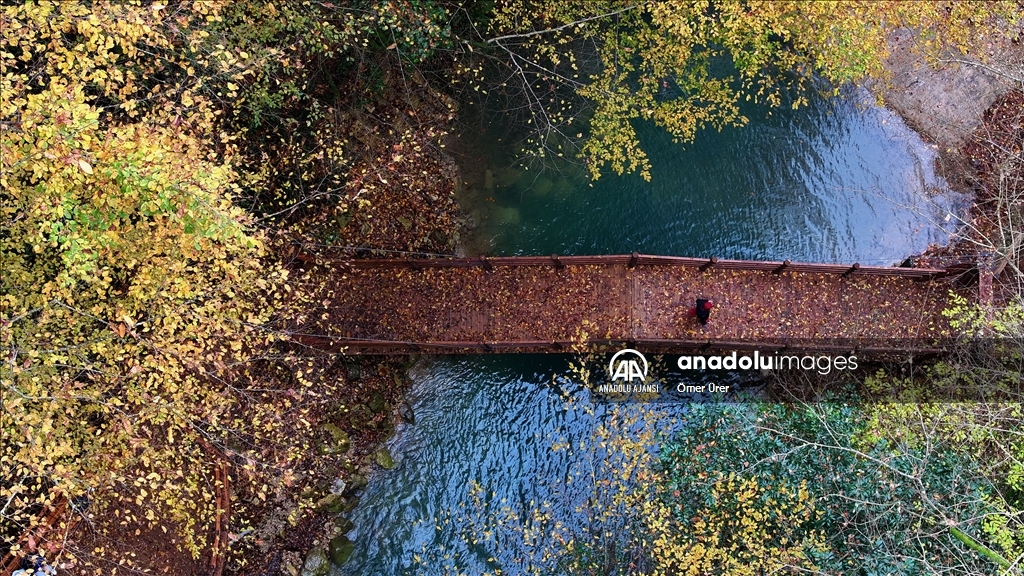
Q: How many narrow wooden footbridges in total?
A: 1